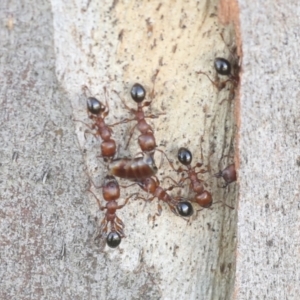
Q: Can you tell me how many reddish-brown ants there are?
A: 7